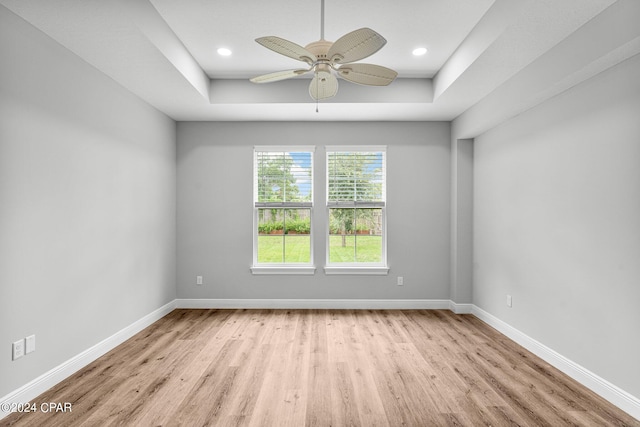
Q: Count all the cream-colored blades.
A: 5